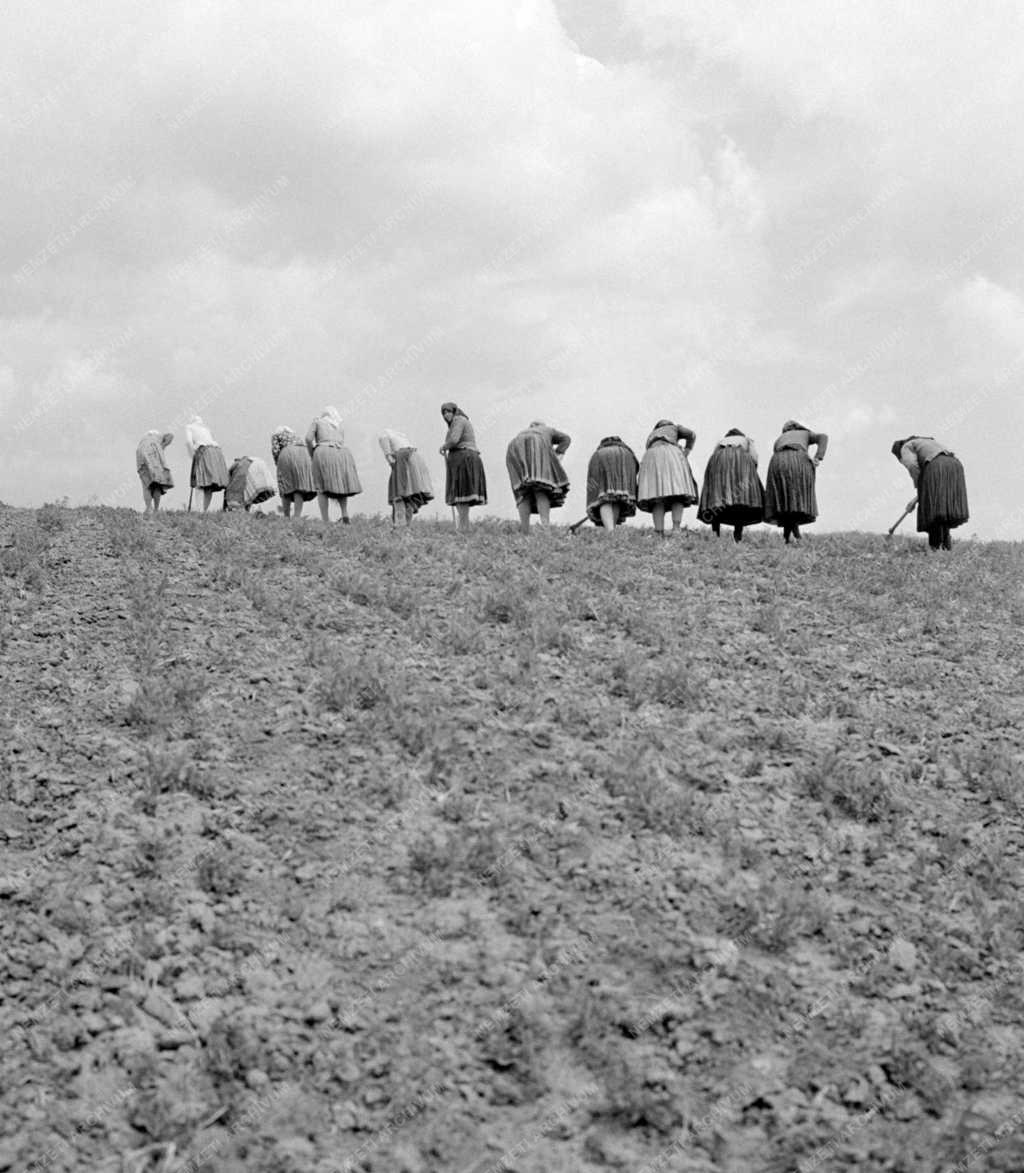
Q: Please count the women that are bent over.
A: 12